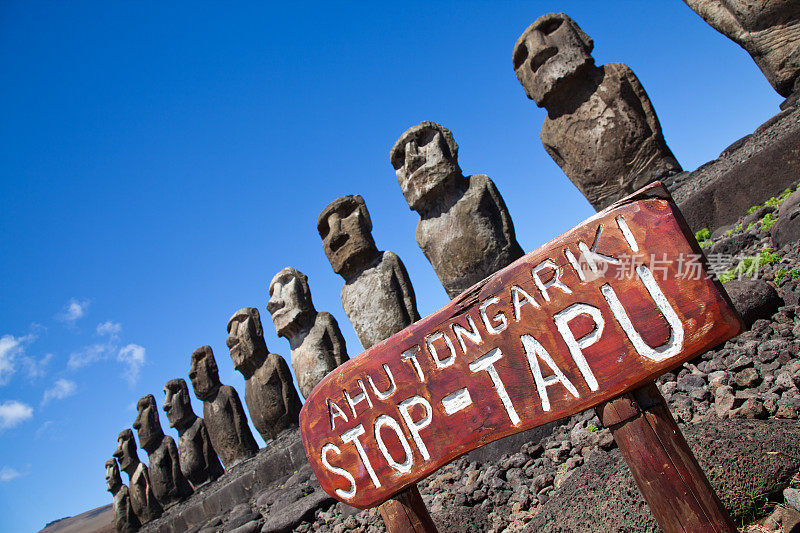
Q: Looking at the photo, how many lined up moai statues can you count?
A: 11